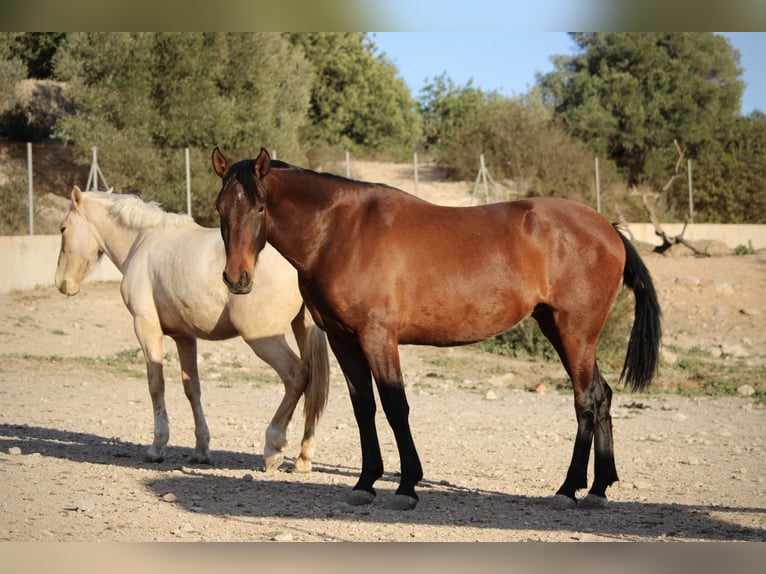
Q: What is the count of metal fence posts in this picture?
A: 9